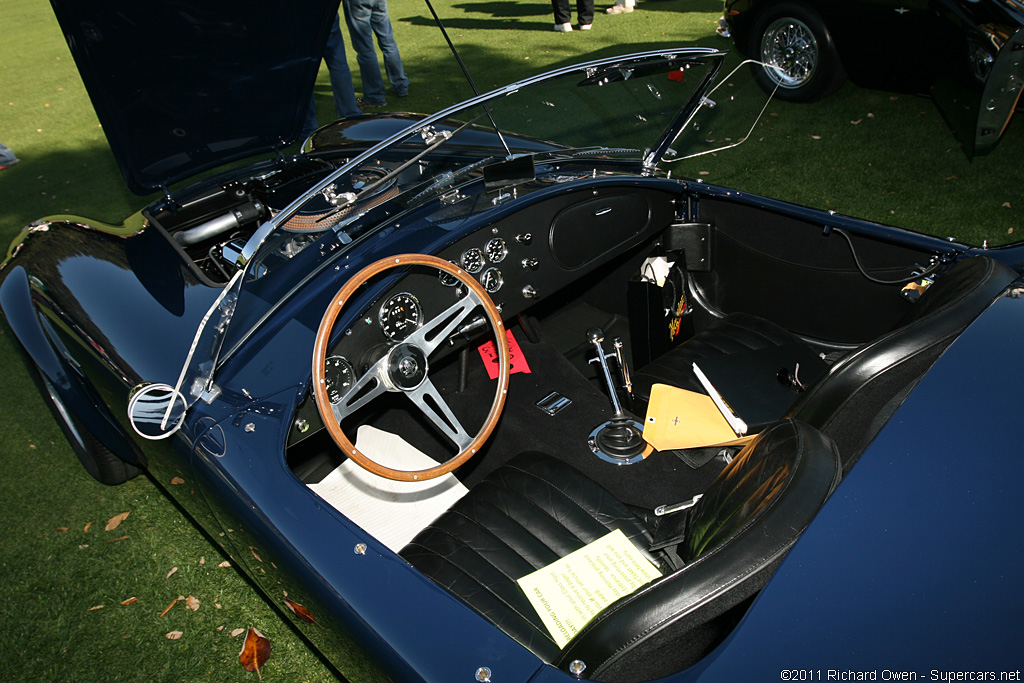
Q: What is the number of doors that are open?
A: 1